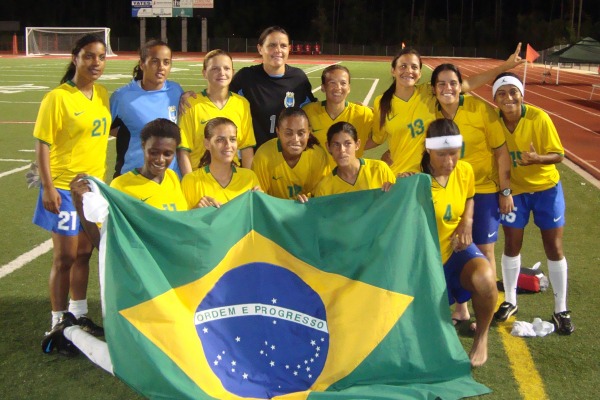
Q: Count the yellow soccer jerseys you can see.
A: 11